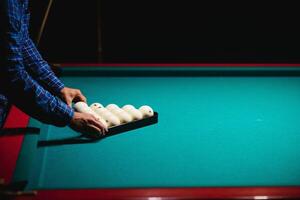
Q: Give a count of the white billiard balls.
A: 15